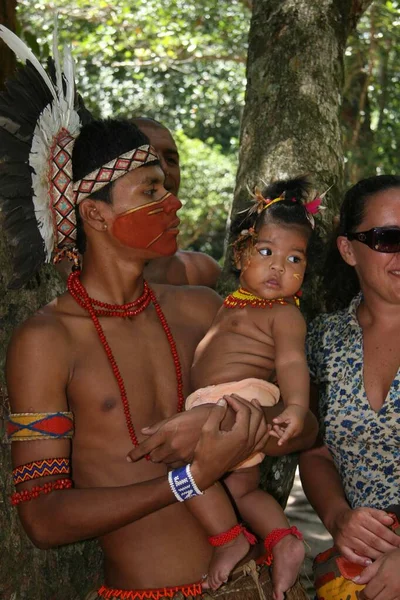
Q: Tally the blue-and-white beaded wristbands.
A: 1